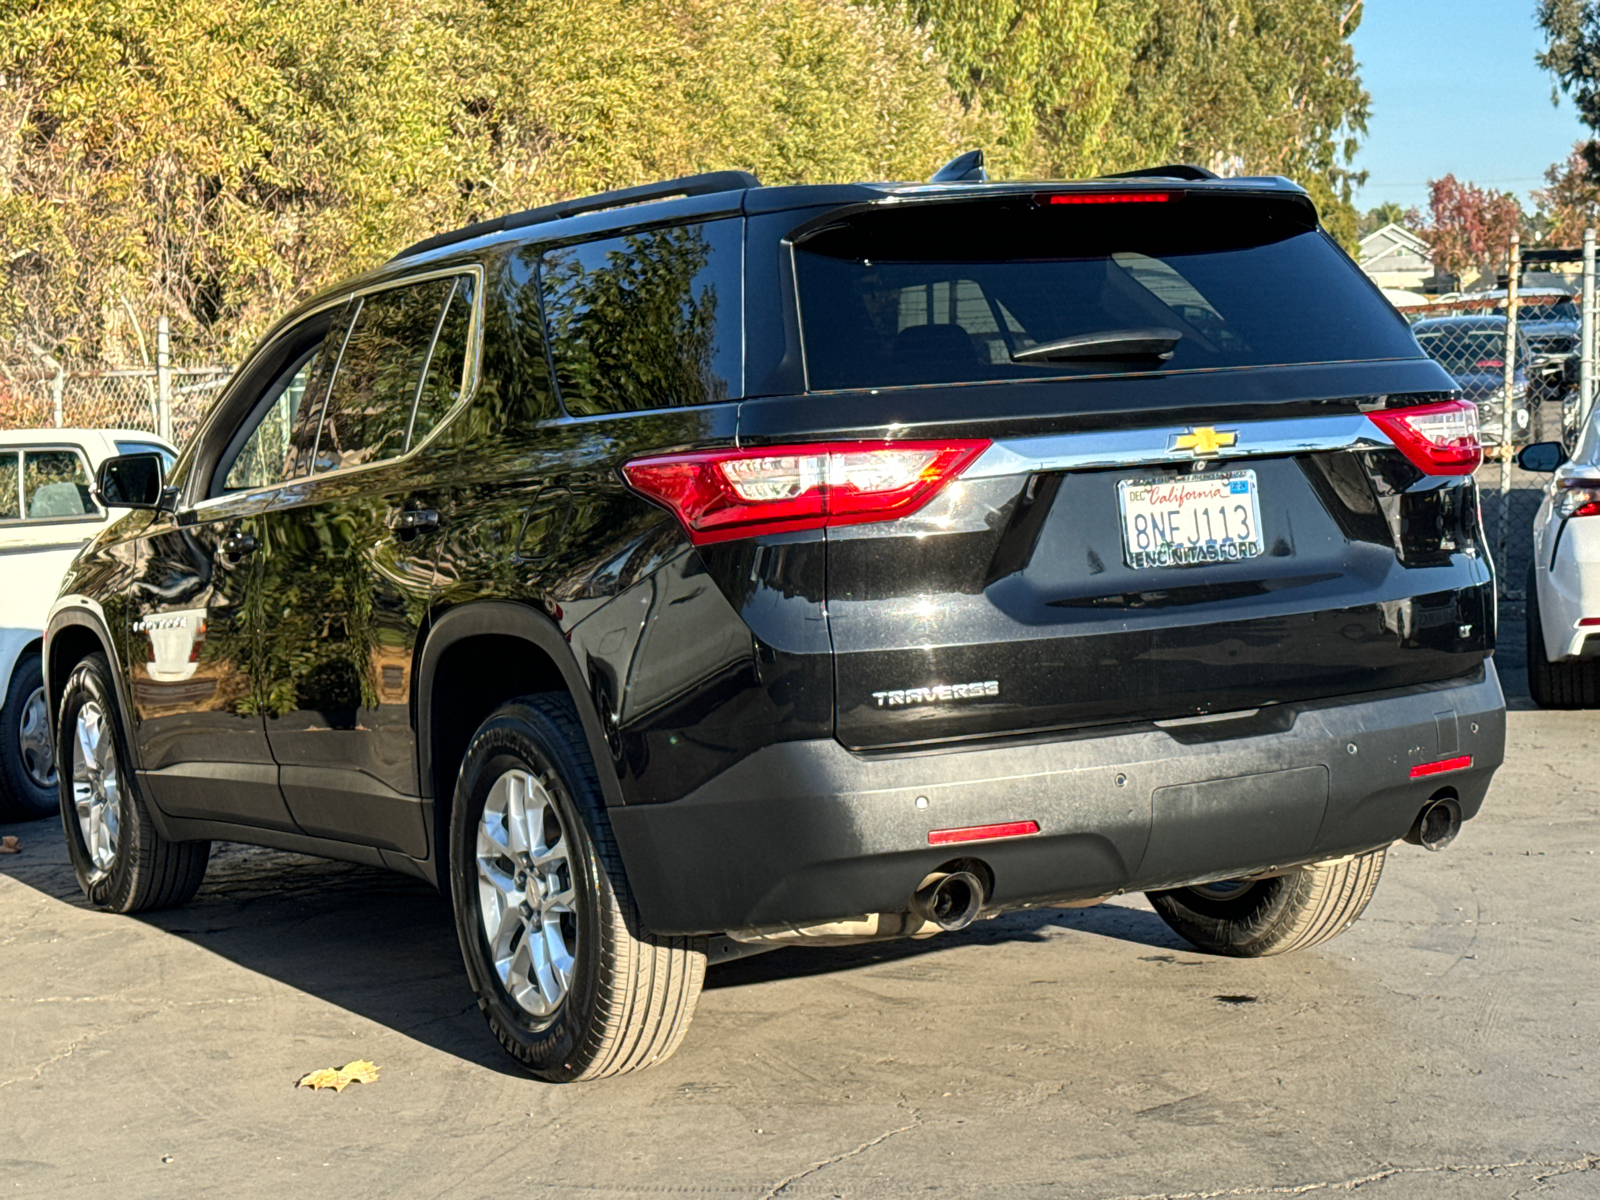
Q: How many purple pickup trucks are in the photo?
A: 0